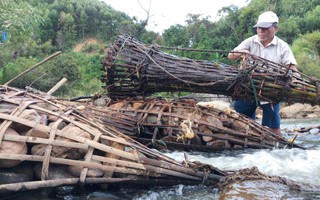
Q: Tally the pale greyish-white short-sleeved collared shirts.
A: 1